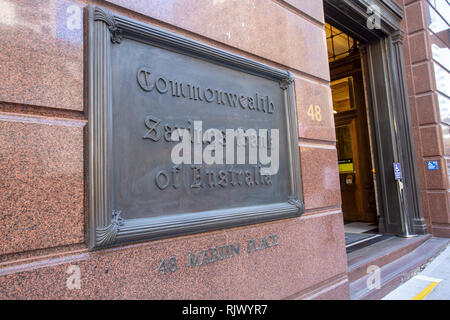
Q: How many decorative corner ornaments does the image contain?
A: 4